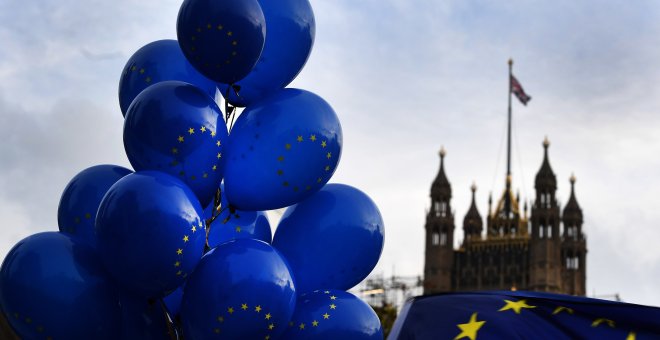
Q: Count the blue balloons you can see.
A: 12